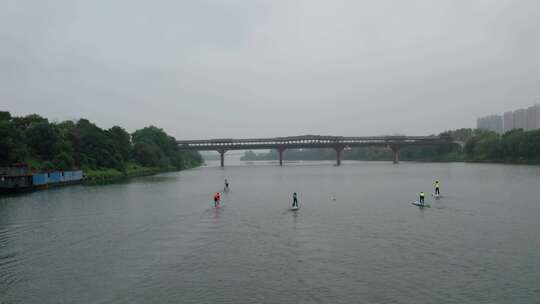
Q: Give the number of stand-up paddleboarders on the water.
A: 5